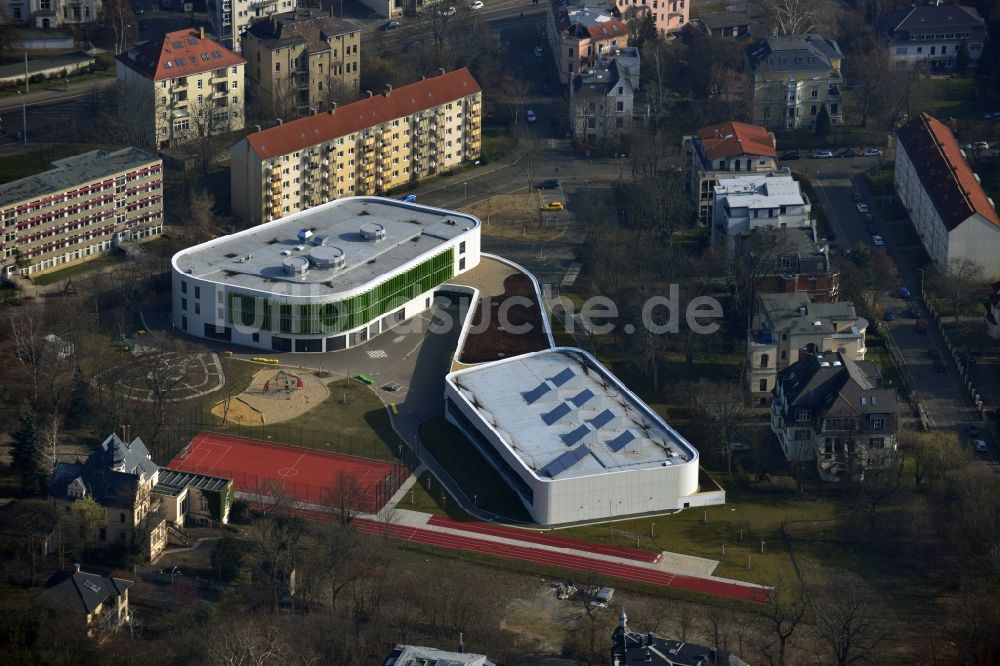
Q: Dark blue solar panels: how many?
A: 8